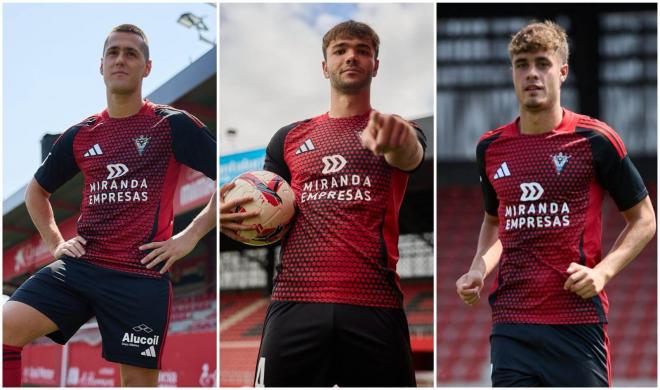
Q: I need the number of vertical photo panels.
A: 3